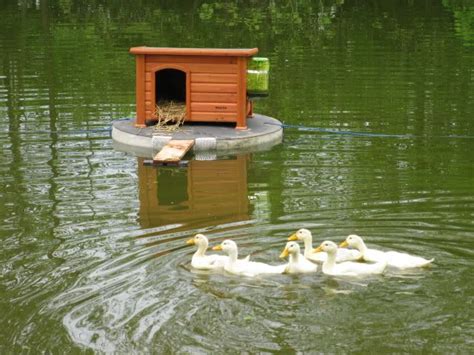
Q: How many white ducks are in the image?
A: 6